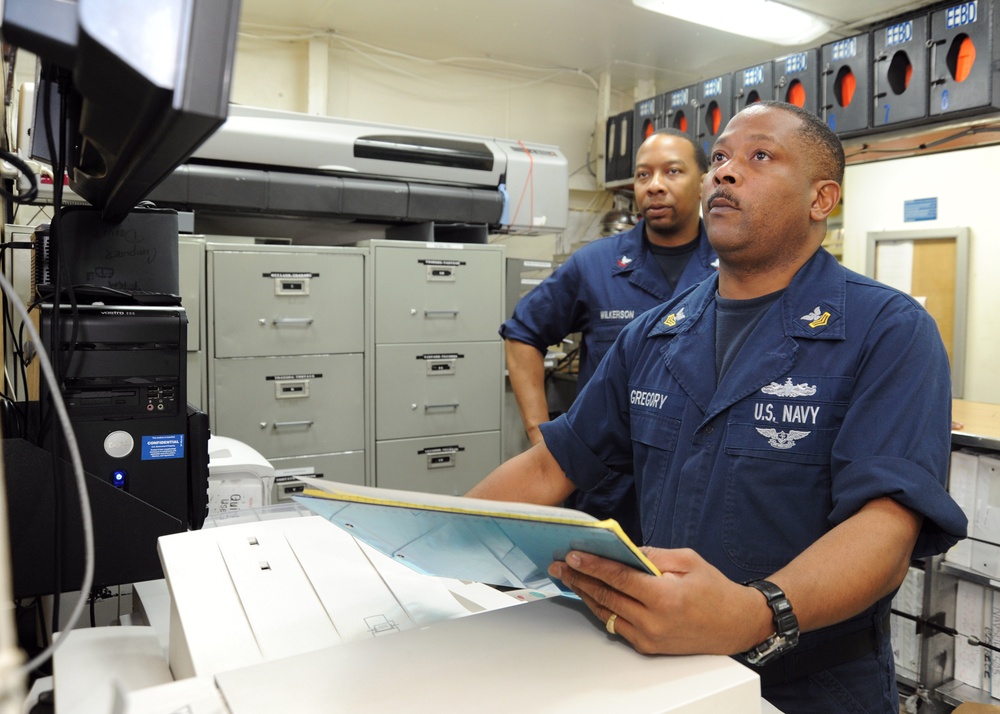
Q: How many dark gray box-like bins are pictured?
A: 8